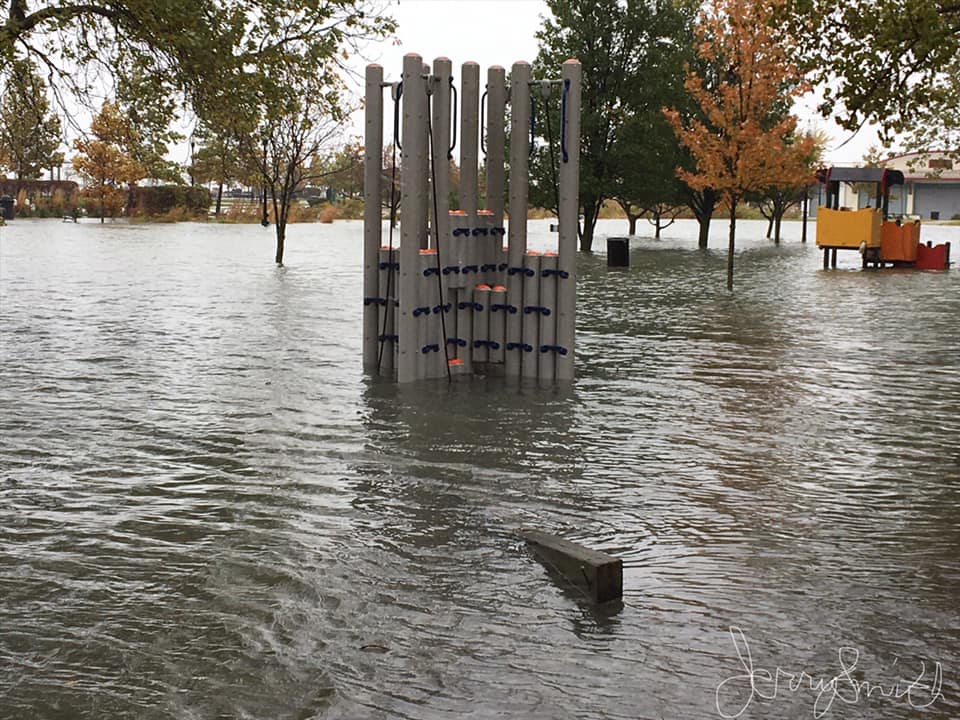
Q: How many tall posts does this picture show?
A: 8